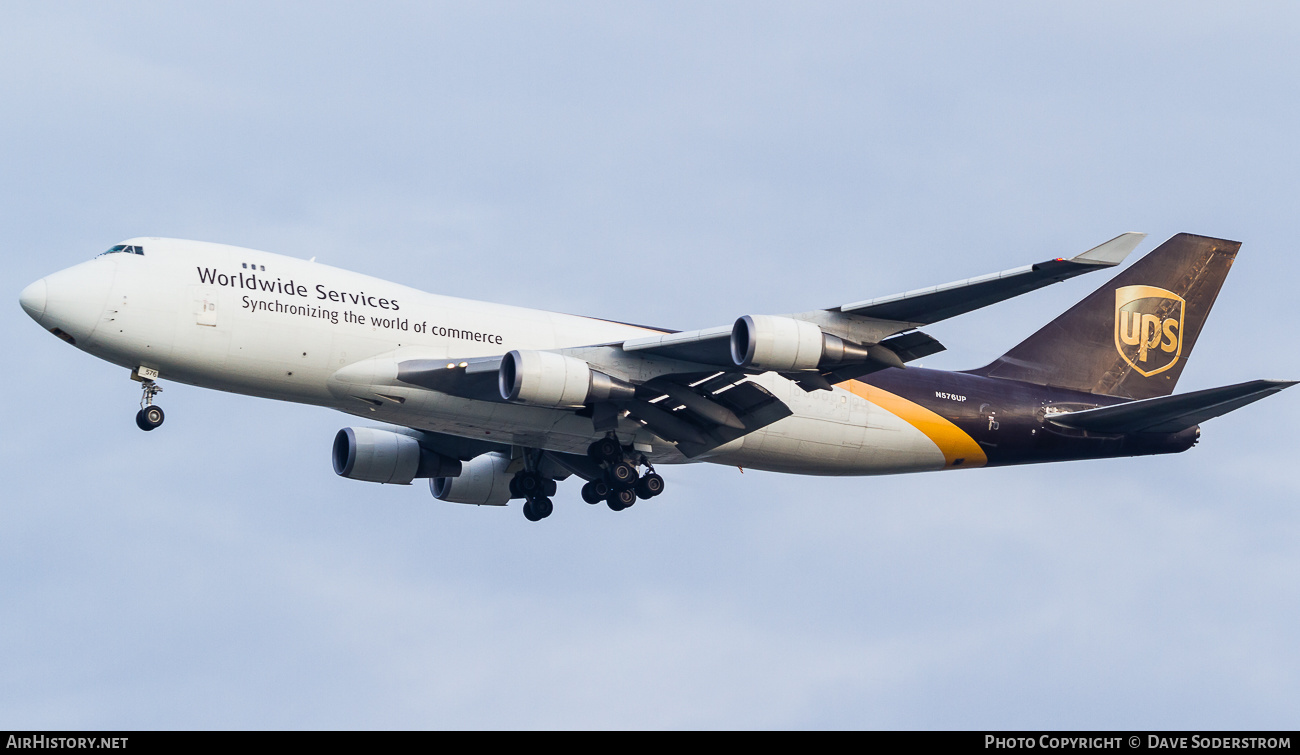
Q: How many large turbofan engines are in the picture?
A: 4